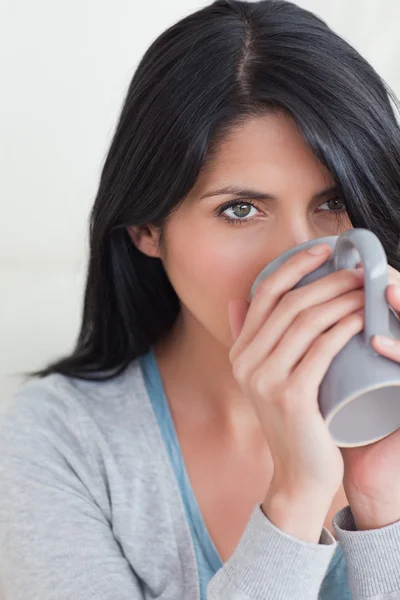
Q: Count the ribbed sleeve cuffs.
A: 2